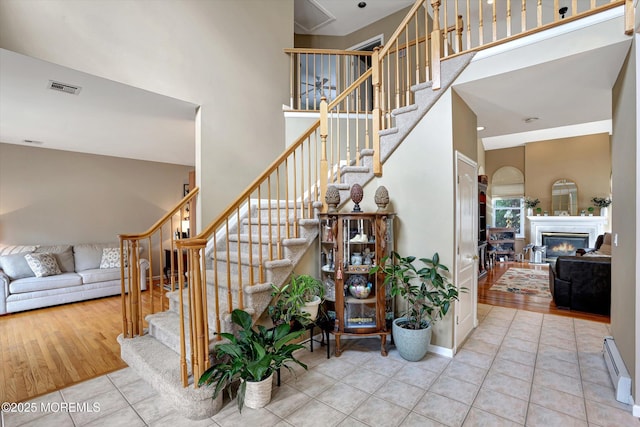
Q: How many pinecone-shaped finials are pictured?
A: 3